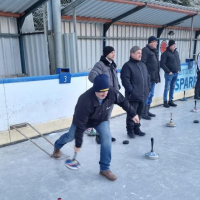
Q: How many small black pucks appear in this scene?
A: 2